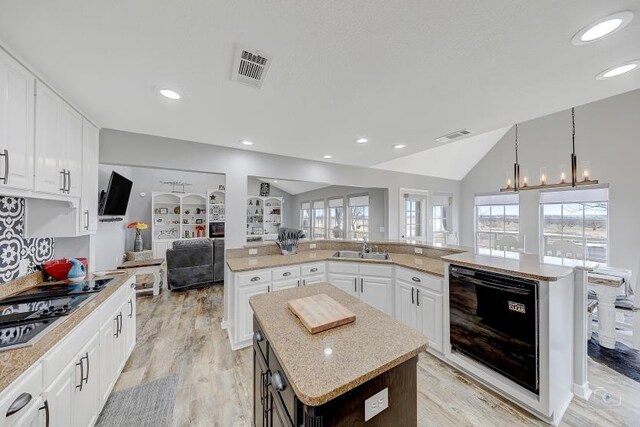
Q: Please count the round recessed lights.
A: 7